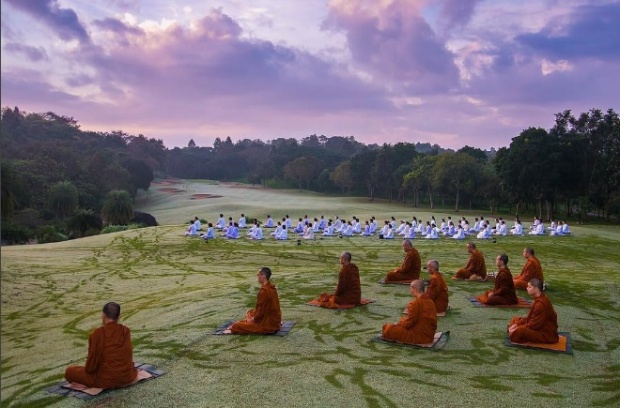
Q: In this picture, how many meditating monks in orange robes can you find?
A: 10